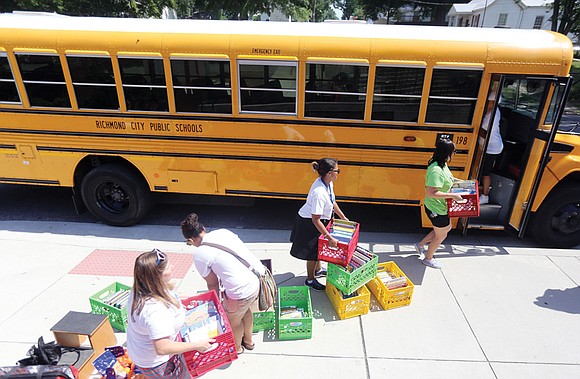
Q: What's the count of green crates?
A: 4